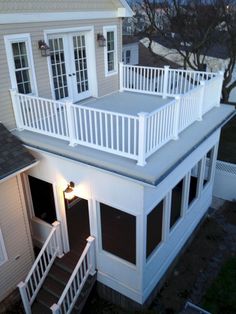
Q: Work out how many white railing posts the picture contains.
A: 12